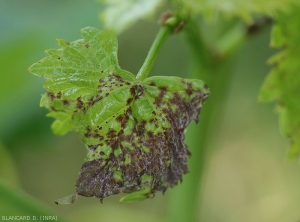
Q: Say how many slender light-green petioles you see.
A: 1